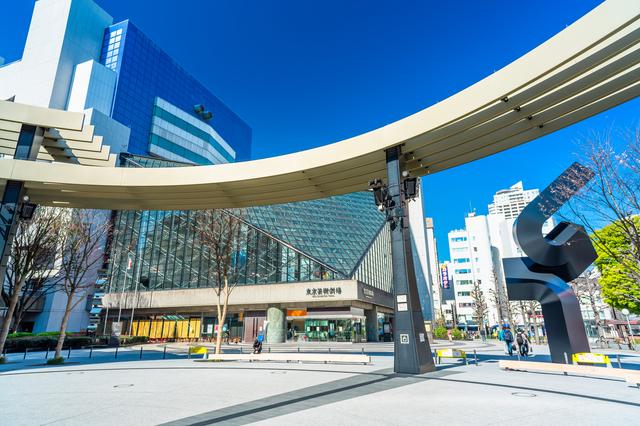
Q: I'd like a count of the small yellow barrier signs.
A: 3